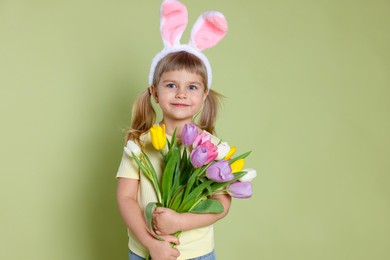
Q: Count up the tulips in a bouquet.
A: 12